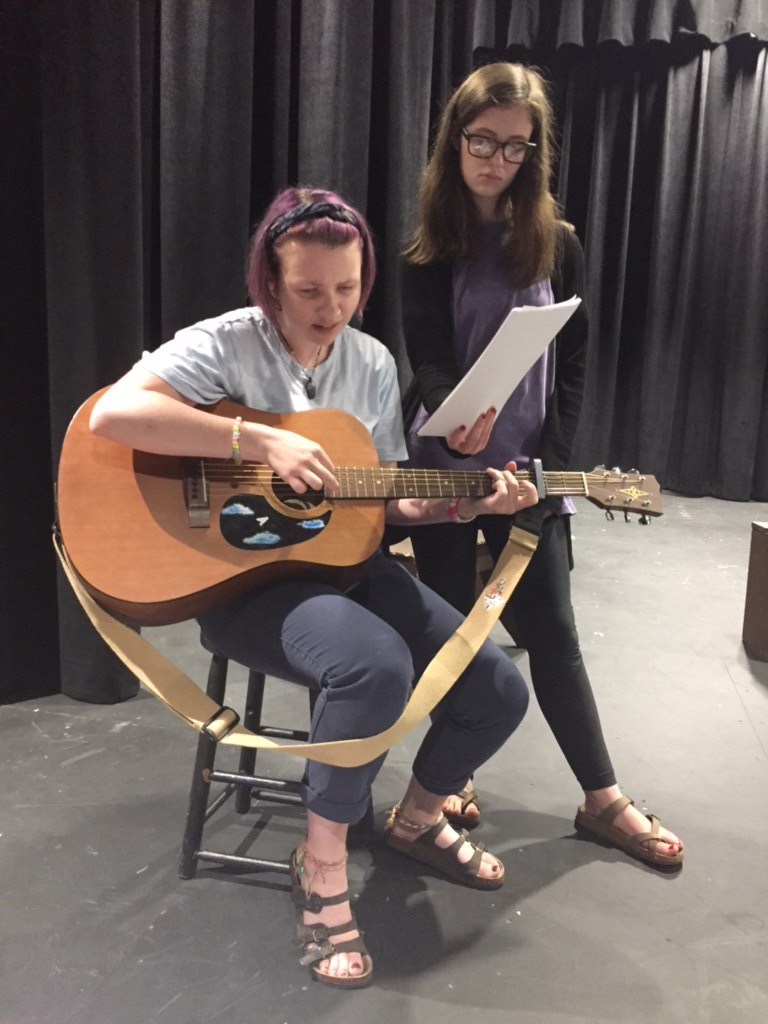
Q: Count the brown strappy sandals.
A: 4